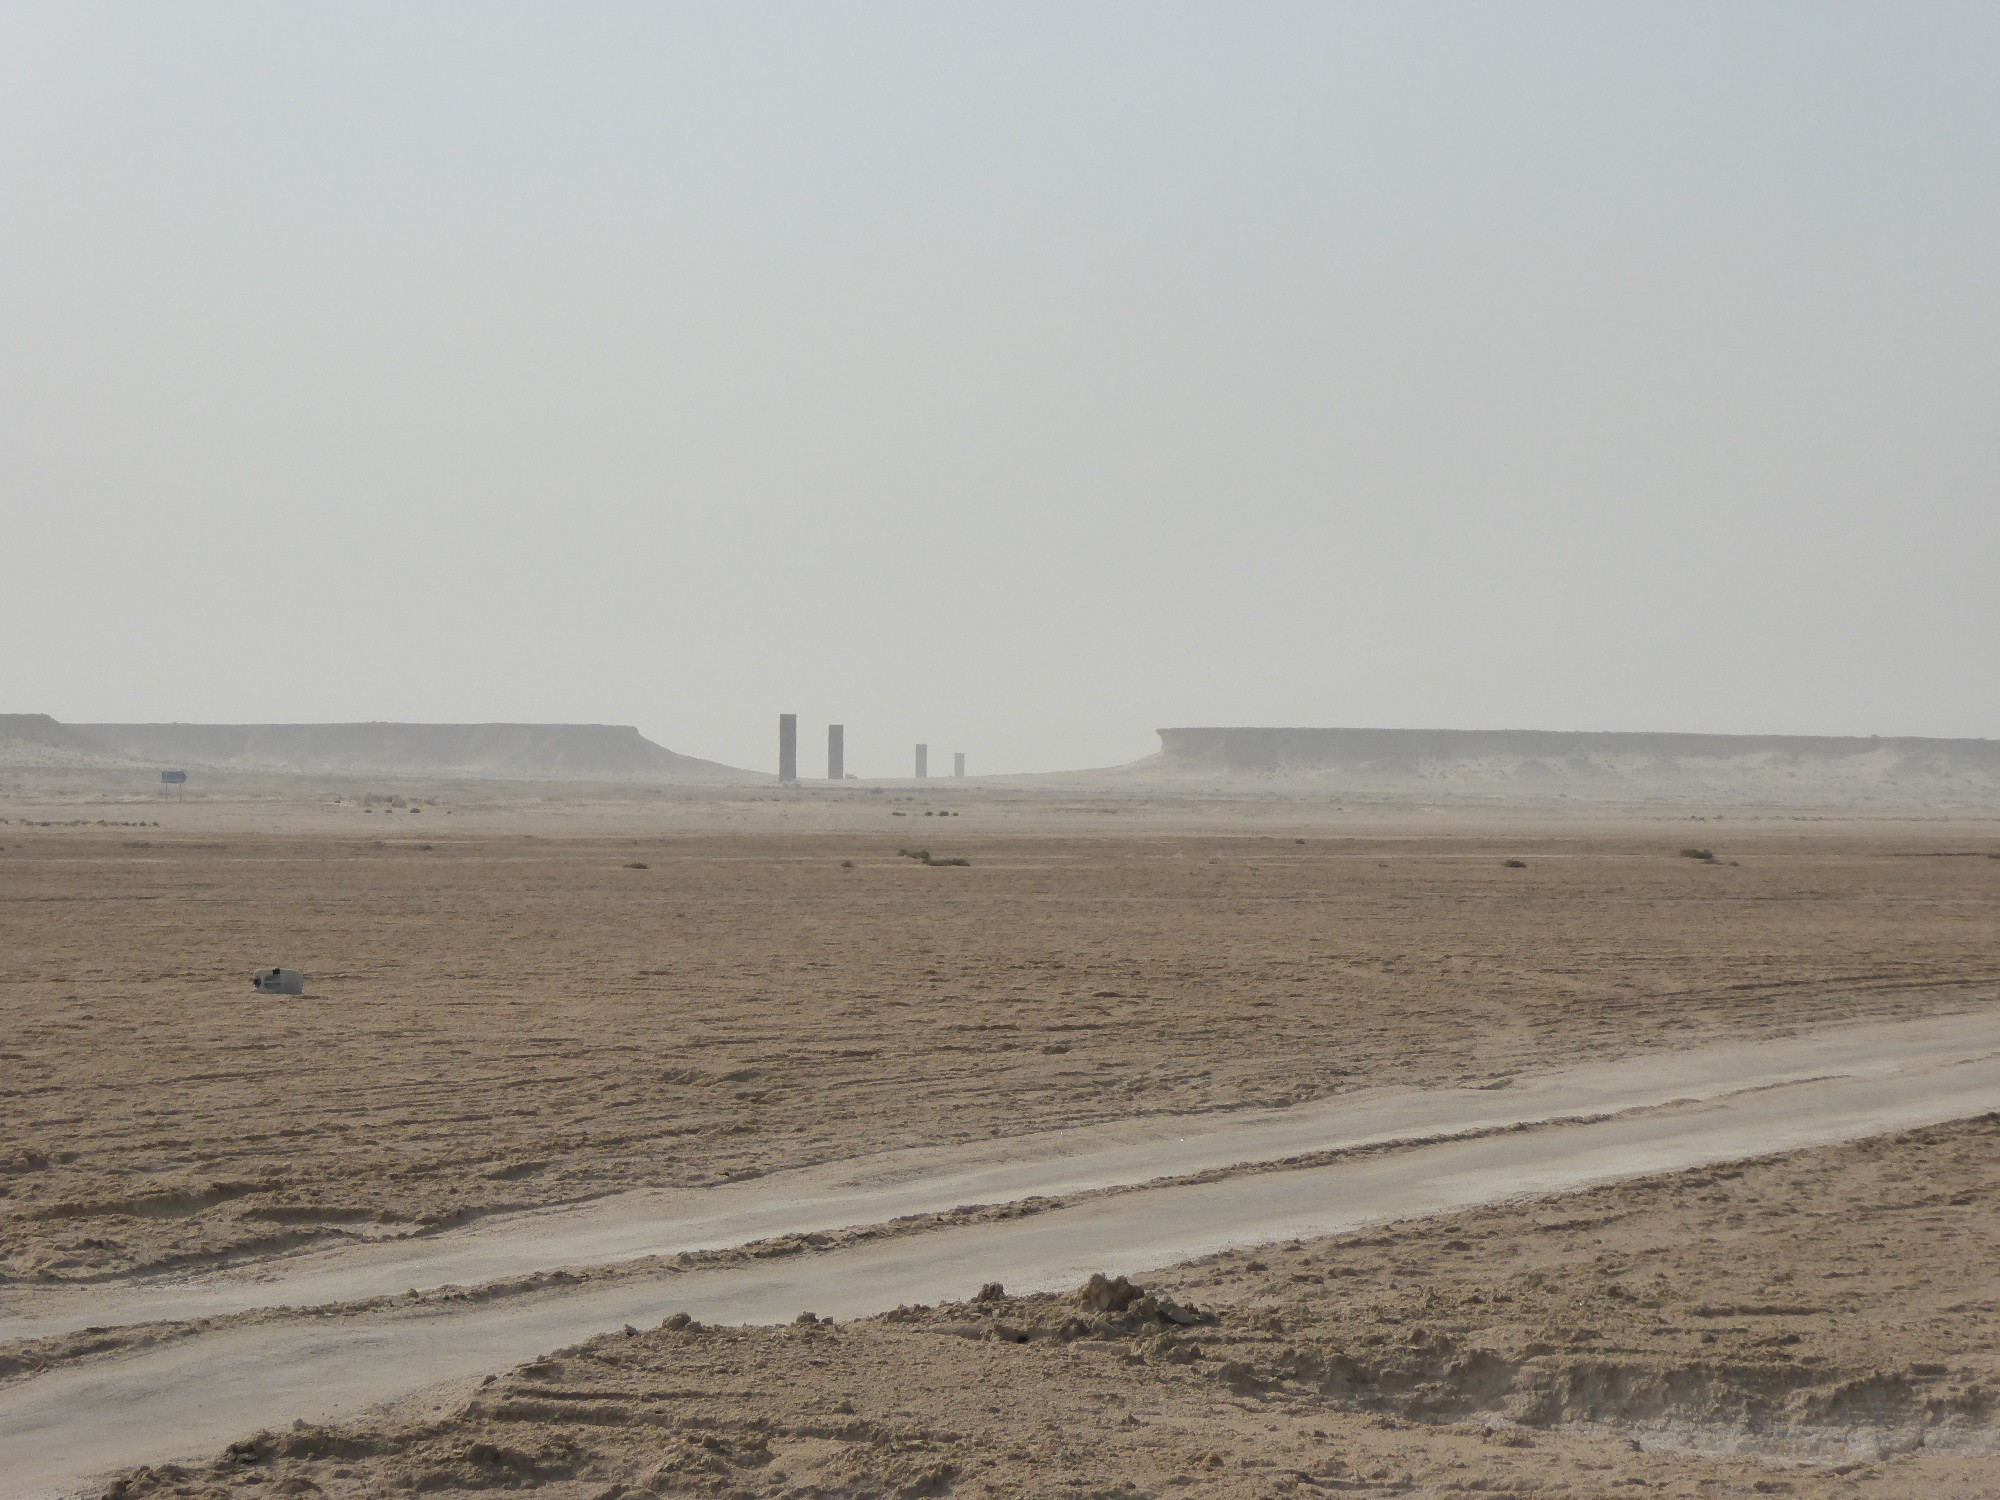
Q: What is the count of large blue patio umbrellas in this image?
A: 0